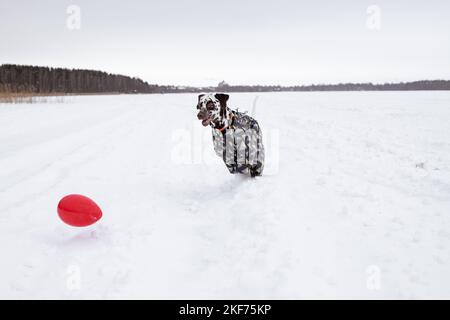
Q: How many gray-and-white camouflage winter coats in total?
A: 1